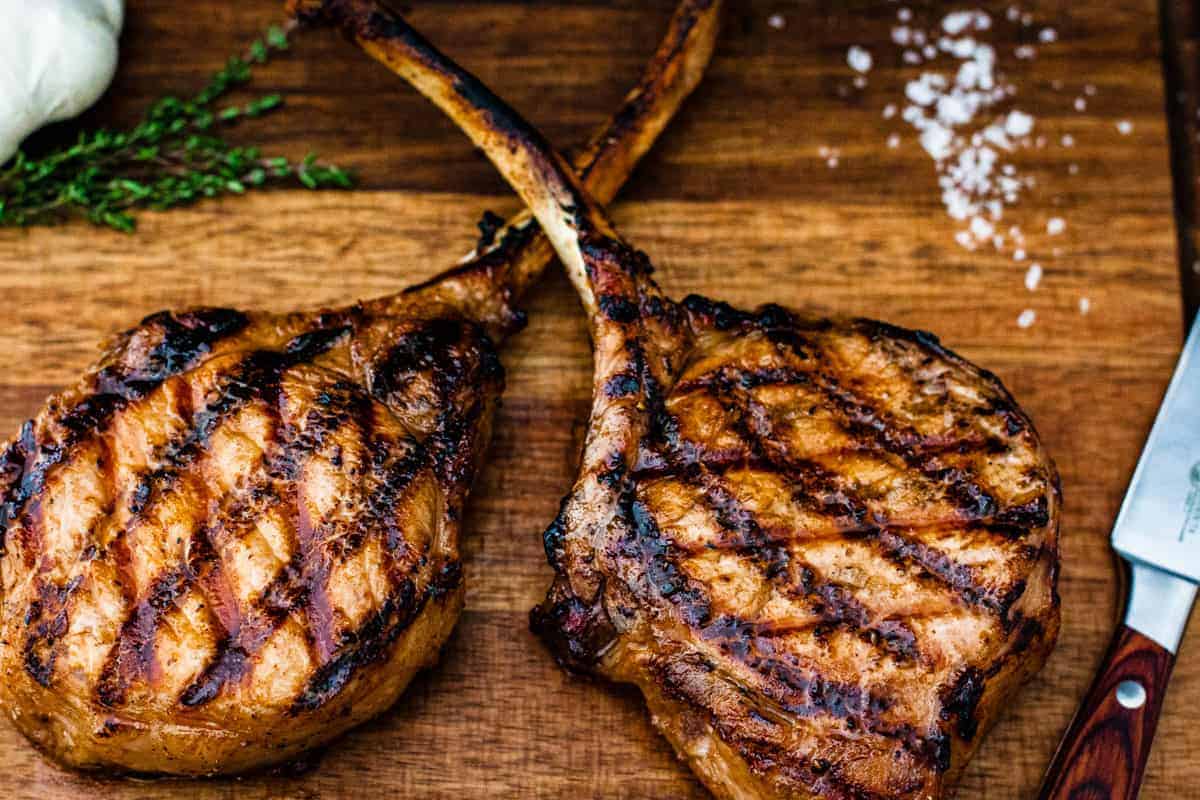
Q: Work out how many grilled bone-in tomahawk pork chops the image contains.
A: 2